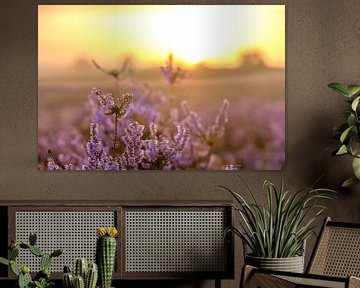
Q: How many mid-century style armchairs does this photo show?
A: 1